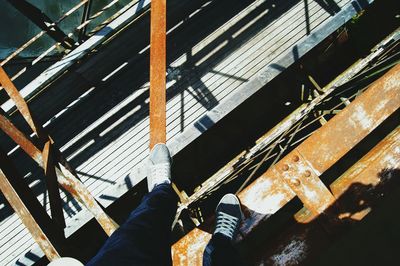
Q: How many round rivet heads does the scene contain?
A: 4